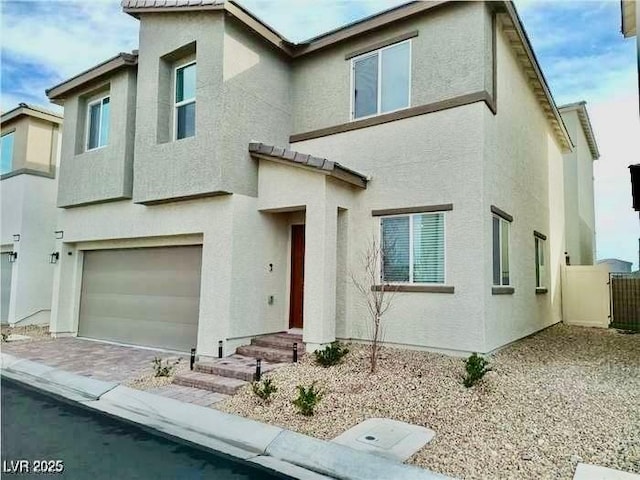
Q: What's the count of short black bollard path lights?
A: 4